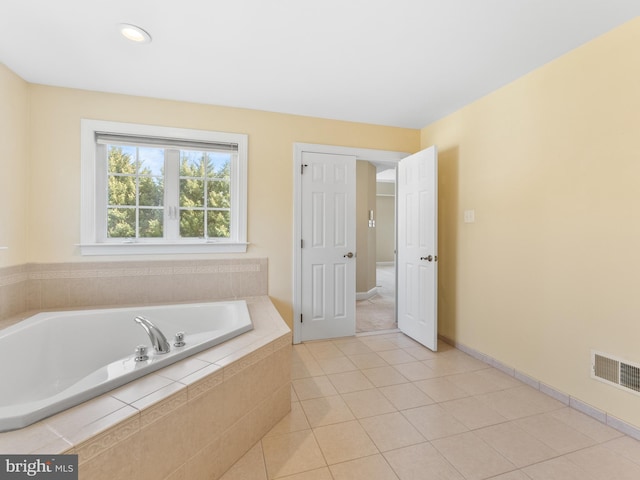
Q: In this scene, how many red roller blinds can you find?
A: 0